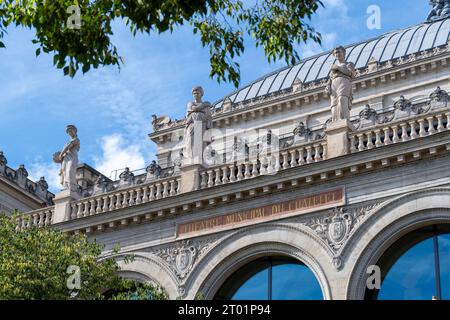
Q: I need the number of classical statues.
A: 3